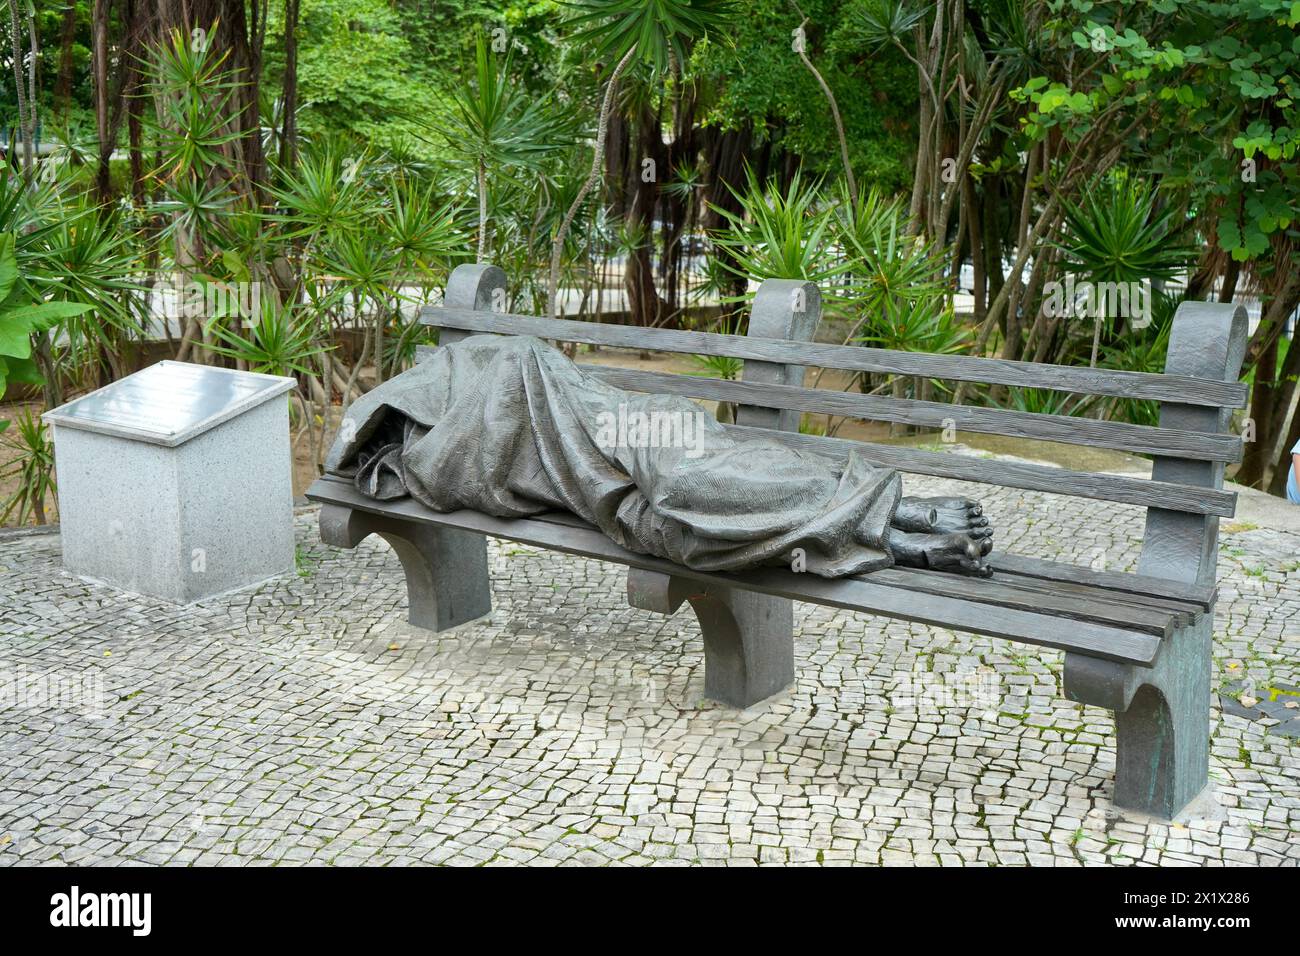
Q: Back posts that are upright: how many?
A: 3